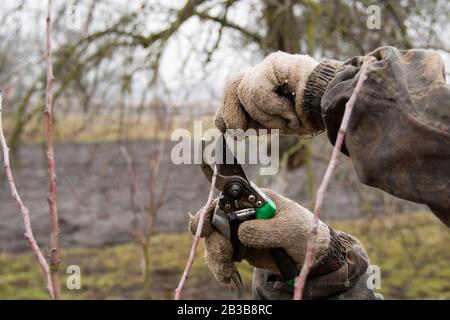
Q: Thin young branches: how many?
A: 4